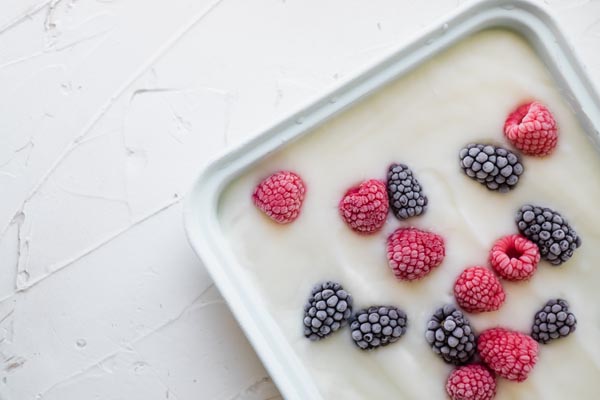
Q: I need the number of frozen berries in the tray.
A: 15